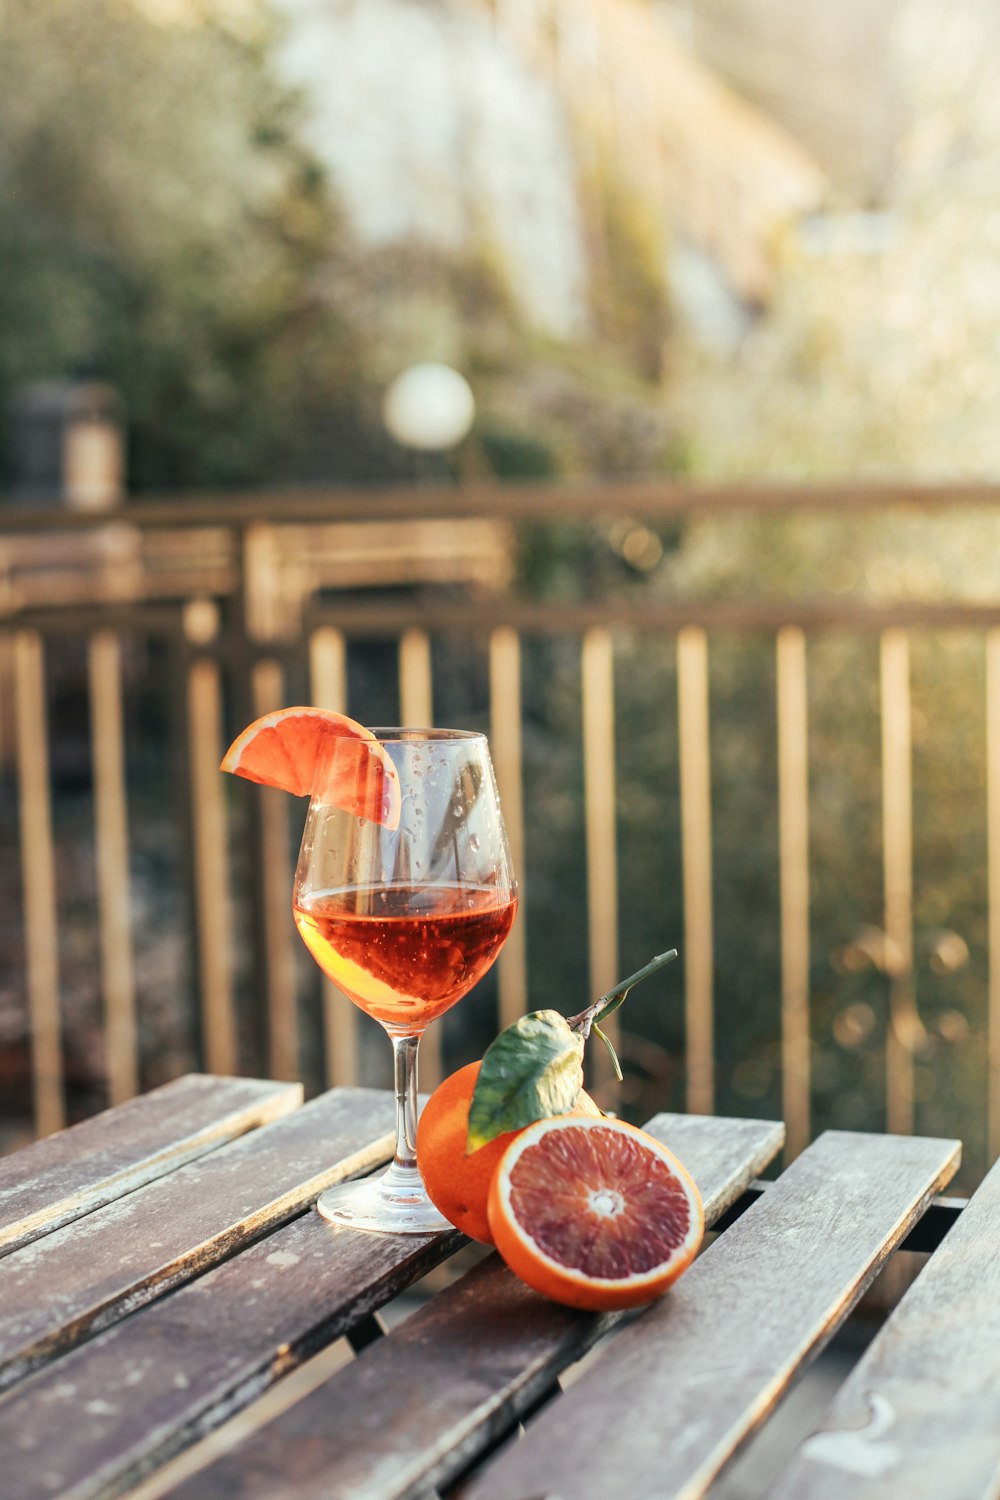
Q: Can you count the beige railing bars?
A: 12